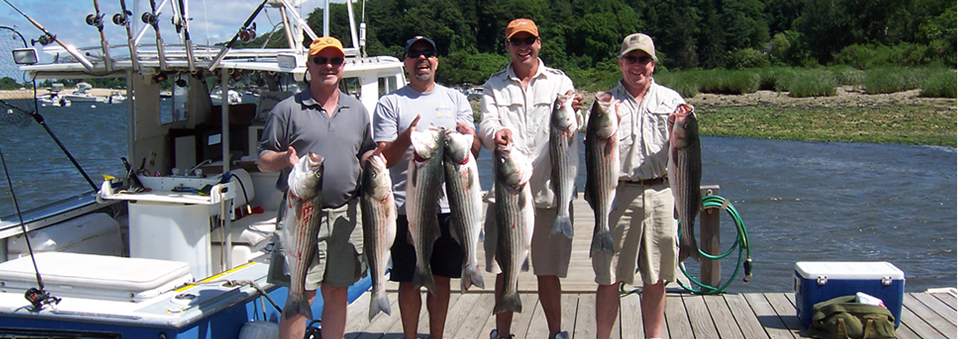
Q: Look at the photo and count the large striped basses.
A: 8